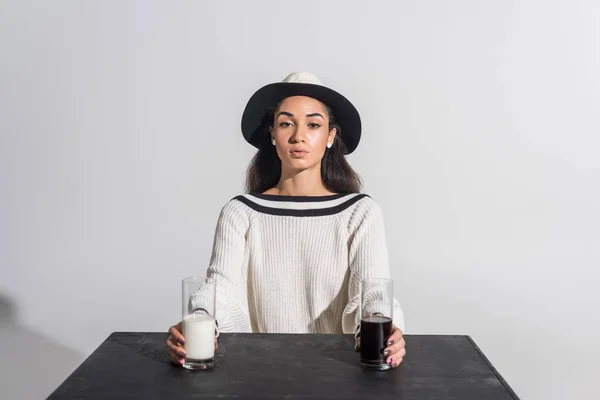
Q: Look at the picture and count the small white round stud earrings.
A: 2